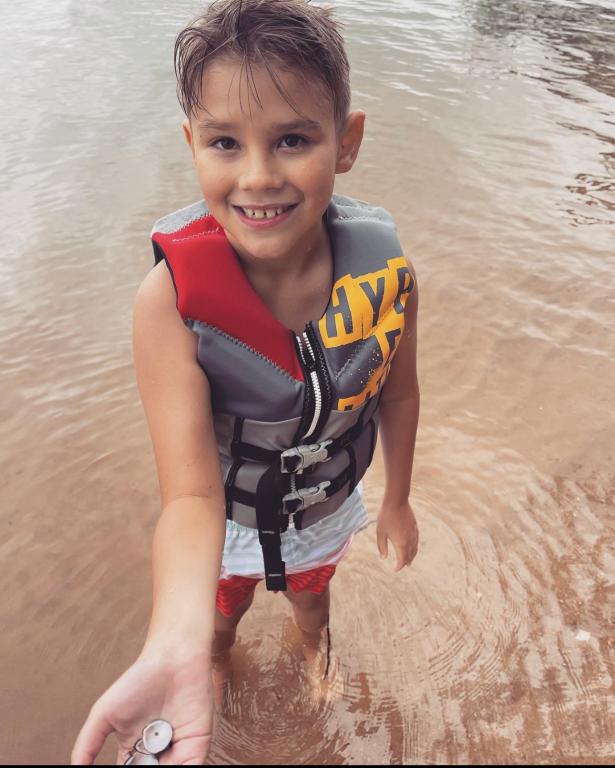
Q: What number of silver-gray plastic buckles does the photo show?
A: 2